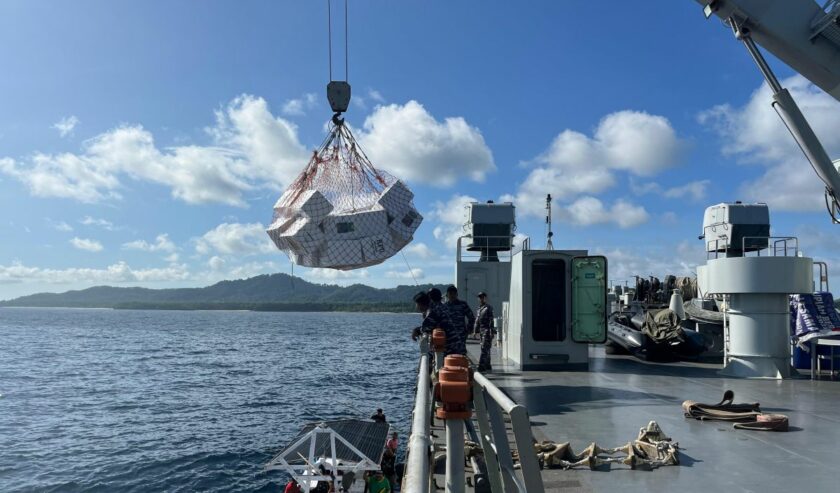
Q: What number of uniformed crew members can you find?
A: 4